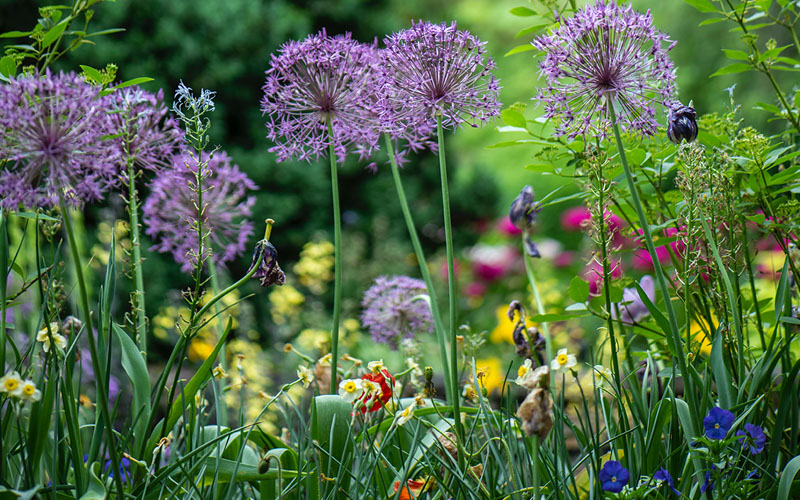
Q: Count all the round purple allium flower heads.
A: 8